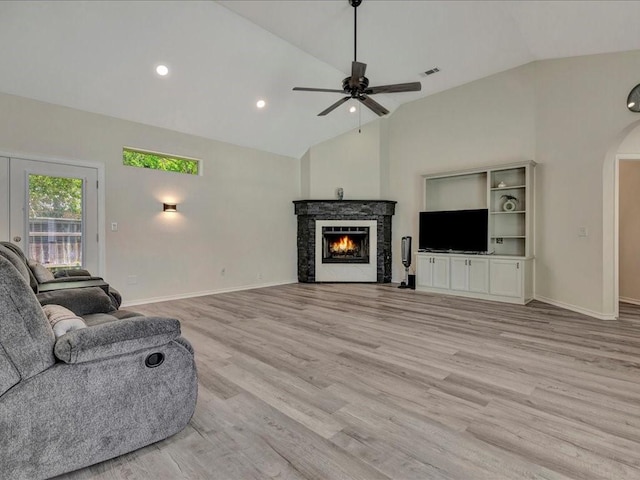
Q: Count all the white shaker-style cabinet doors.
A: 5